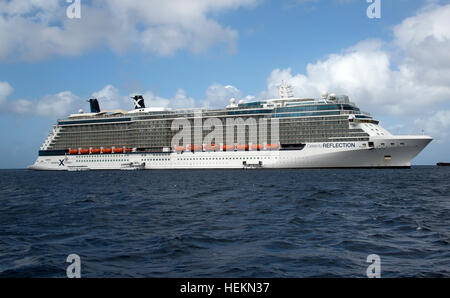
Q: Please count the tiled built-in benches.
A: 0